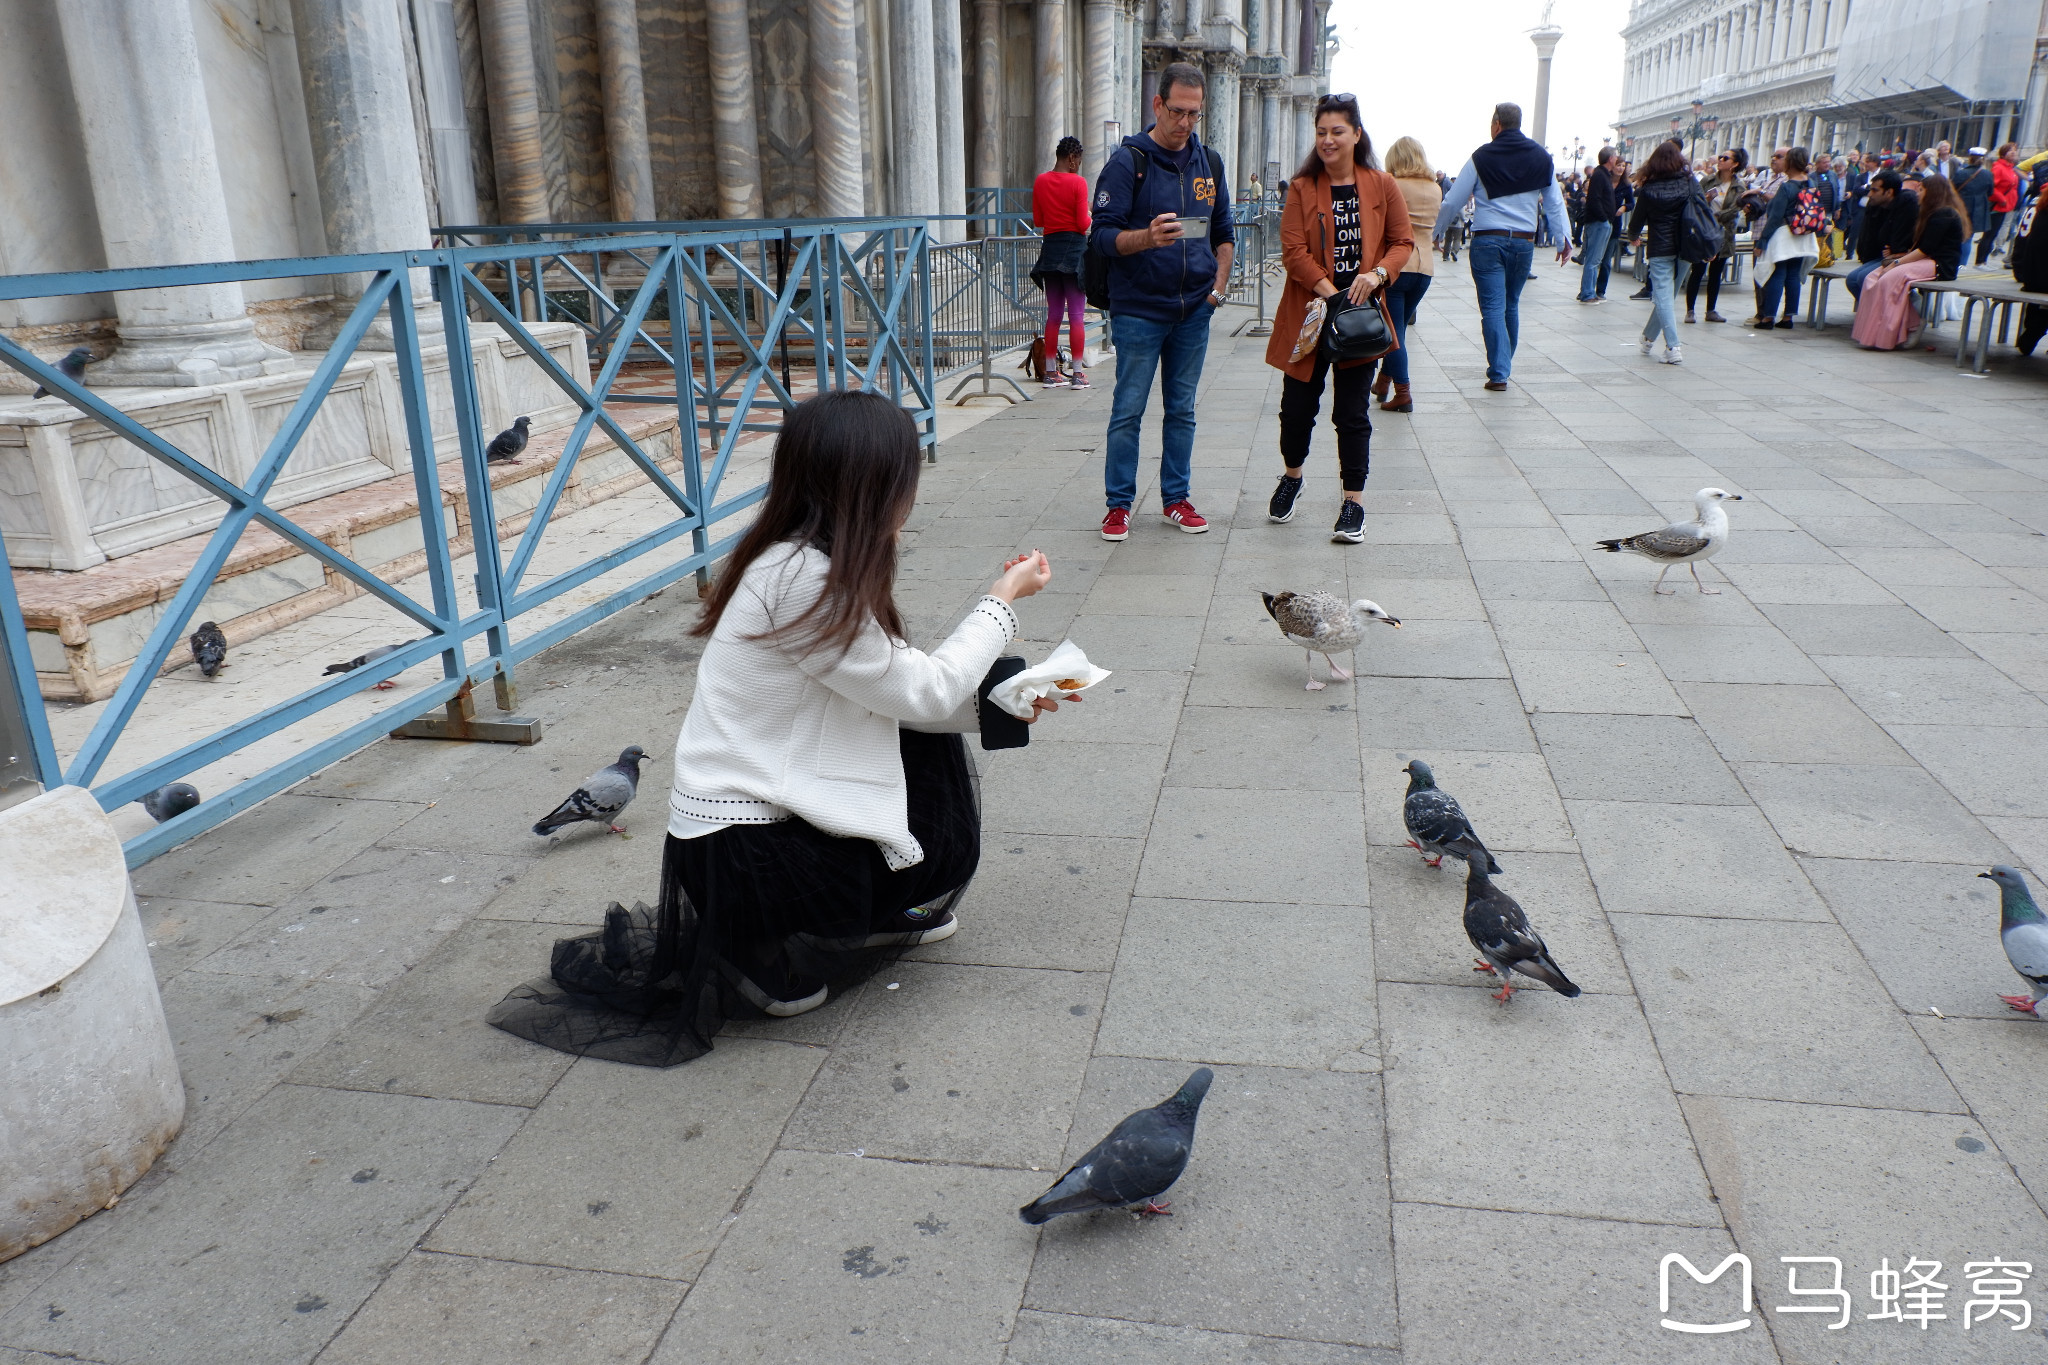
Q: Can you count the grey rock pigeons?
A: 10